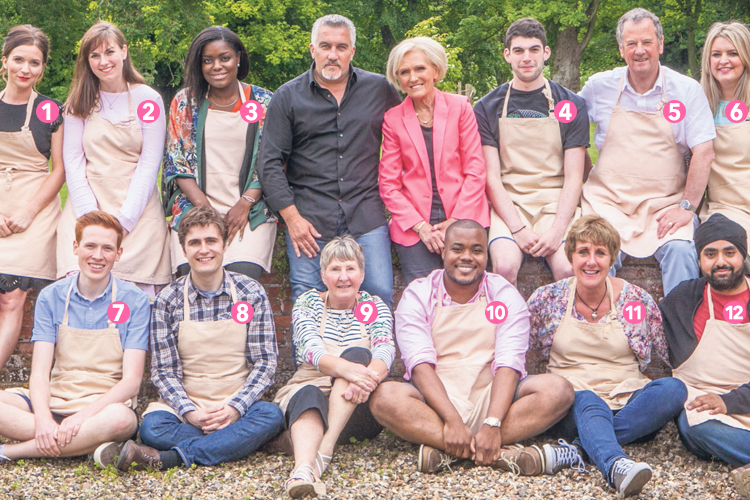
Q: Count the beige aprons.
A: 12